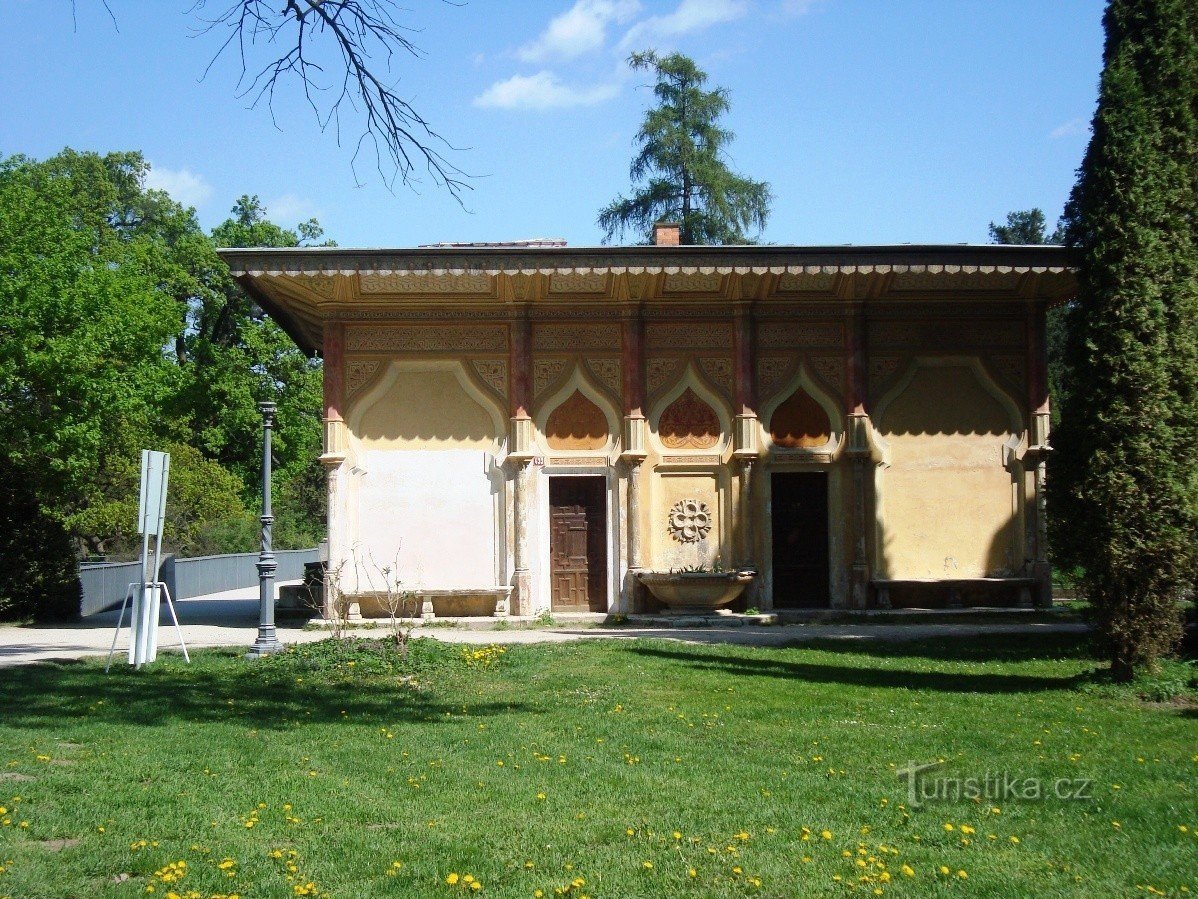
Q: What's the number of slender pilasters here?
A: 6